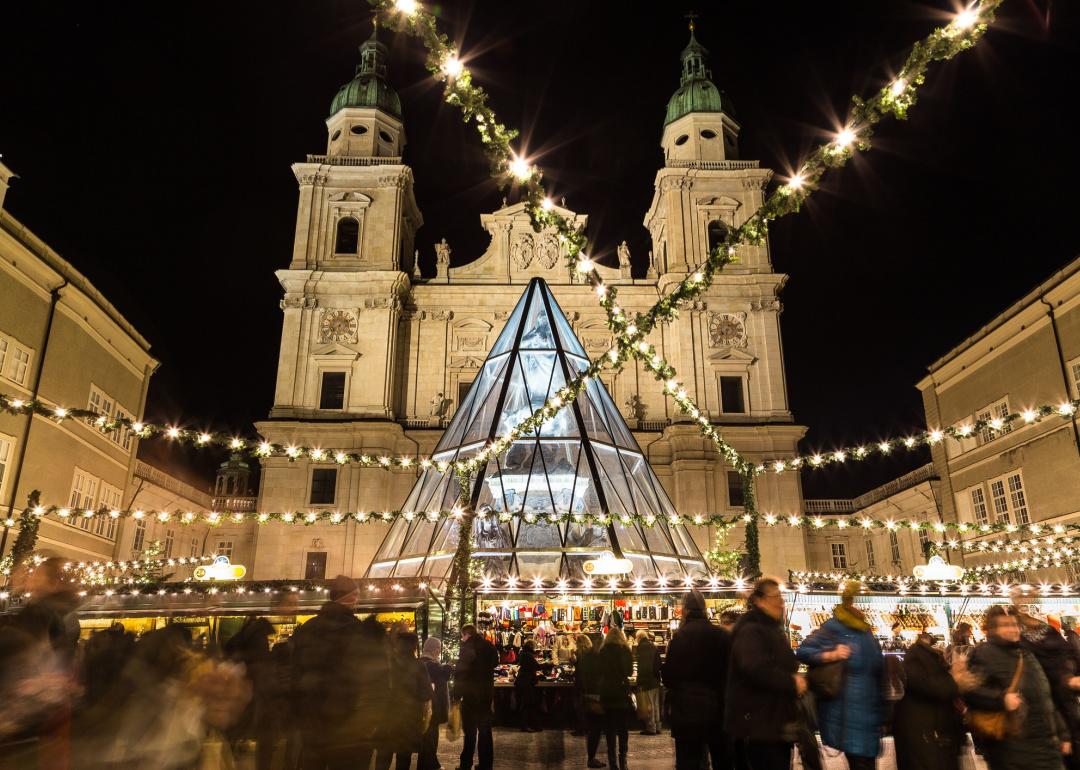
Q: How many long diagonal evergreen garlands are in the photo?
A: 2